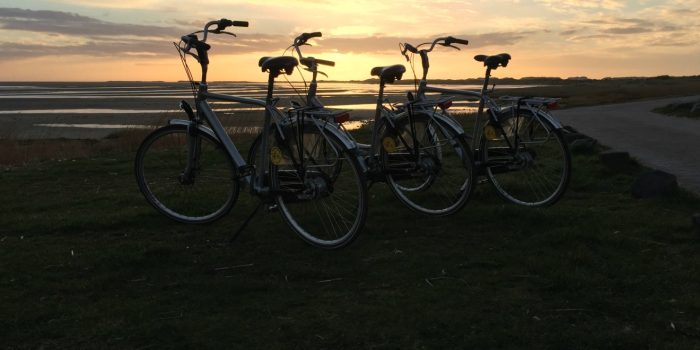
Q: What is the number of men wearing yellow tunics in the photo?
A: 0